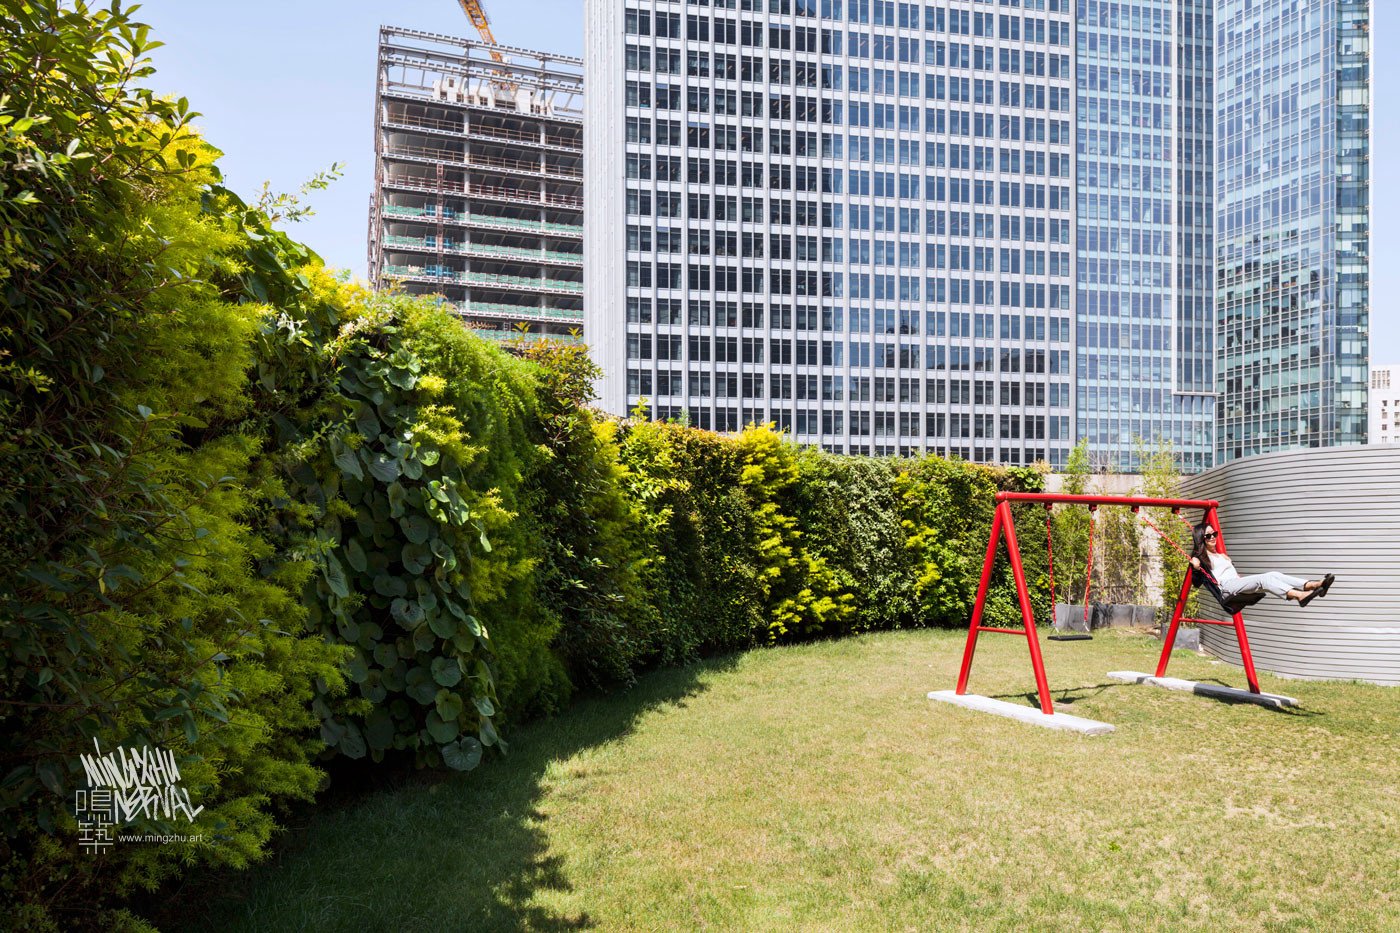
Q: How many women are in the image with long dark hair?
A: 1